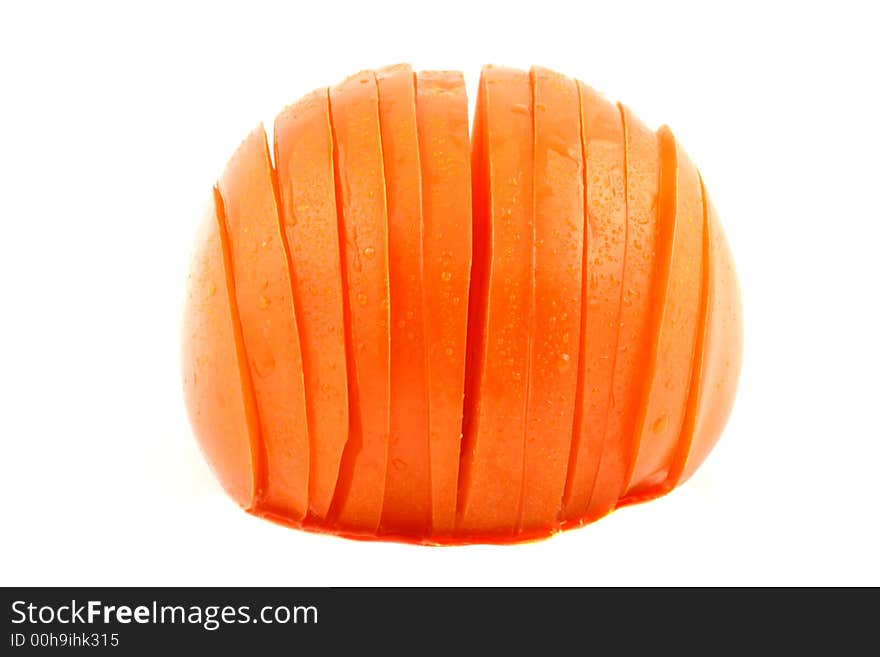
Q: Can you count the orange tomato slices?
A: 12